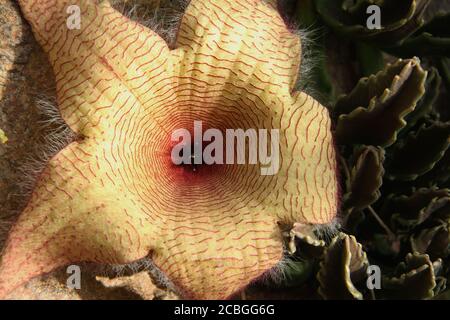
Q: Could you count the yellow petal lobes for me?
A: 5